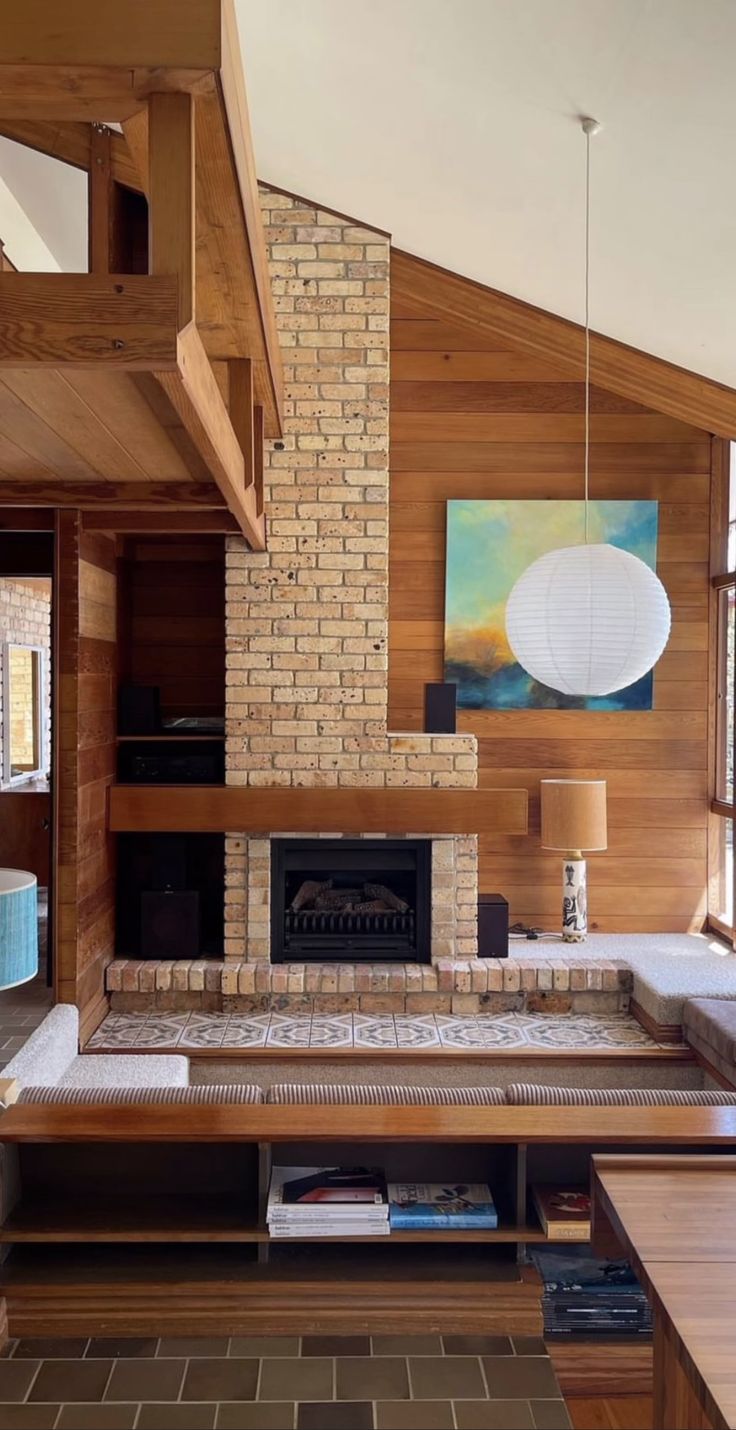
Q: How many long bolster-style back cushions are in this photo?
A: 3